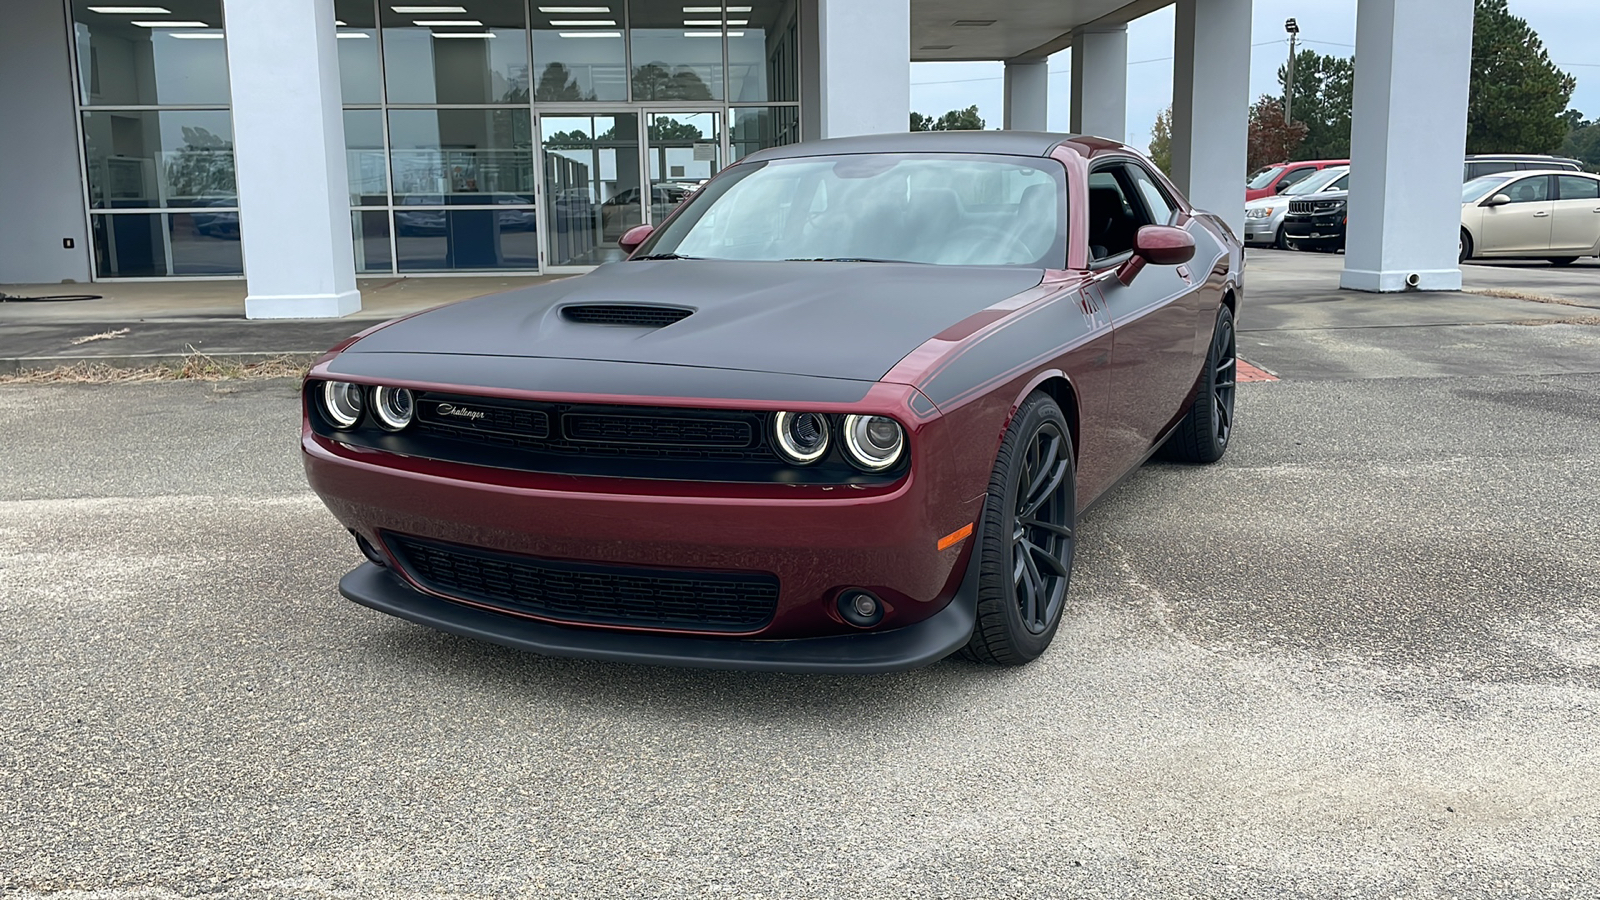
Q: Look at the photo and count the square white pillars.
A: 6